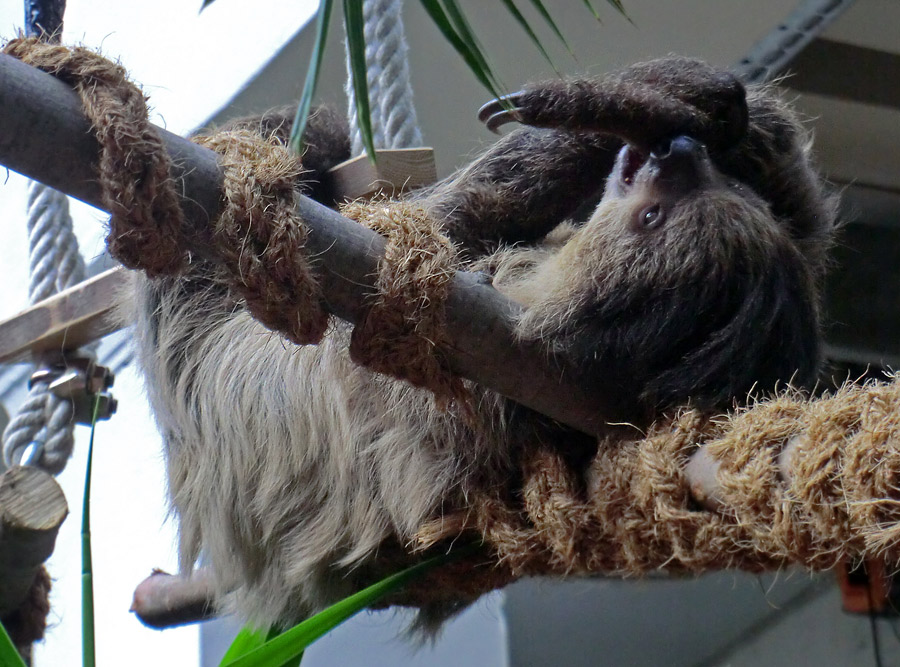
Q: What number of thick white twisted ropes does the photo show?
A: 2